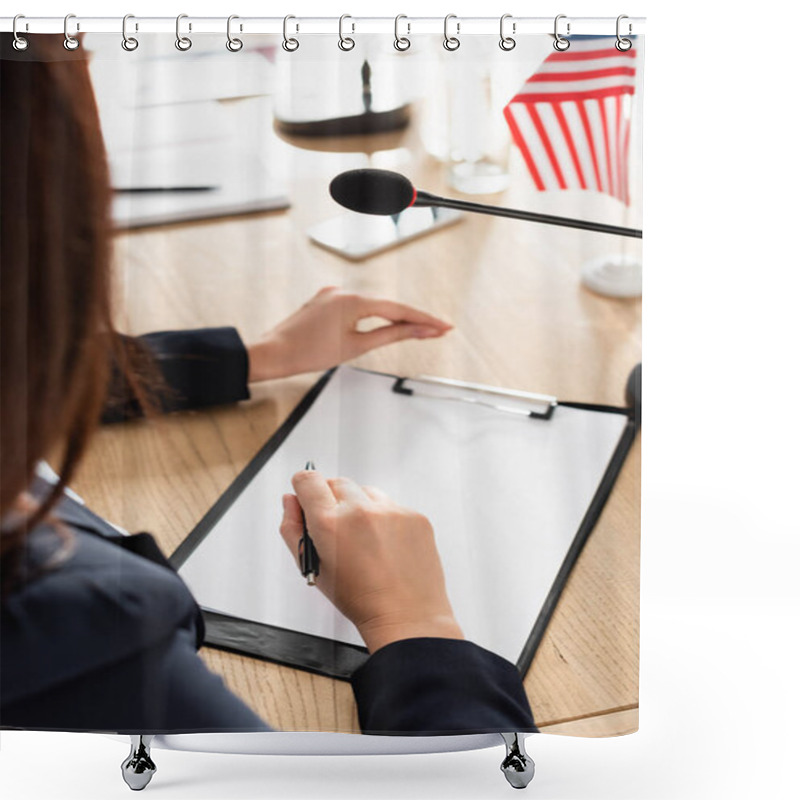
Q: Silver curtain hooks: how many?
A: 12